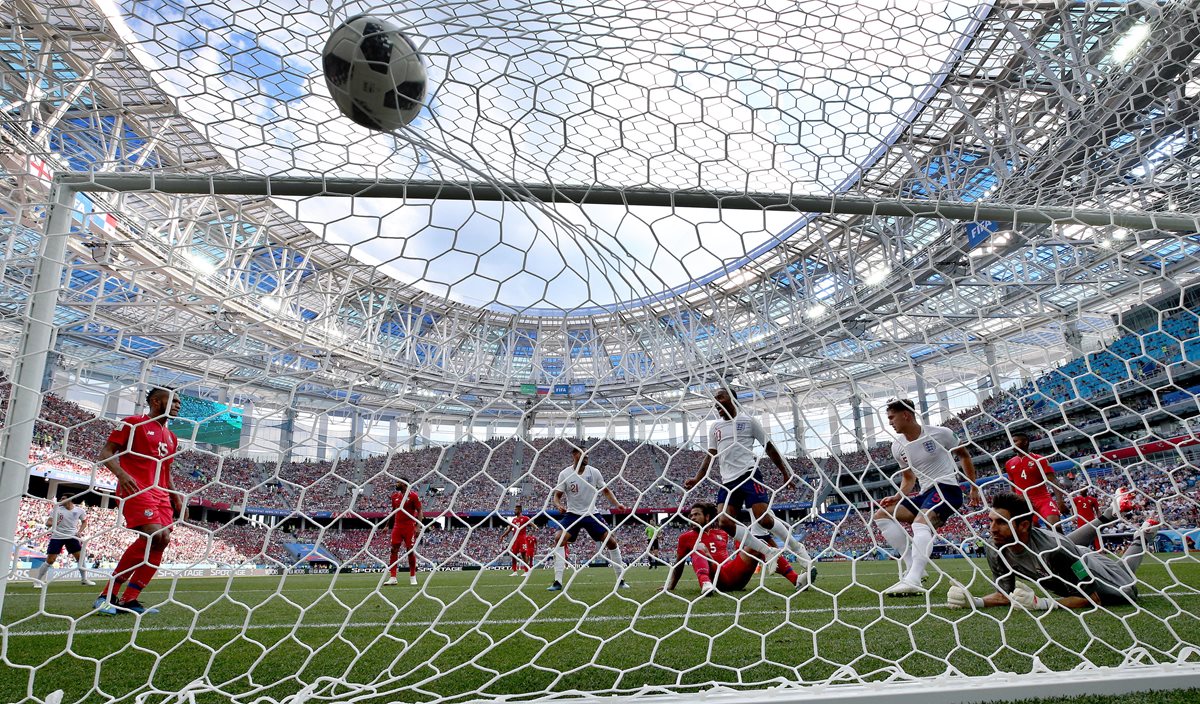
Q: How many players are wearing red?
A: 7